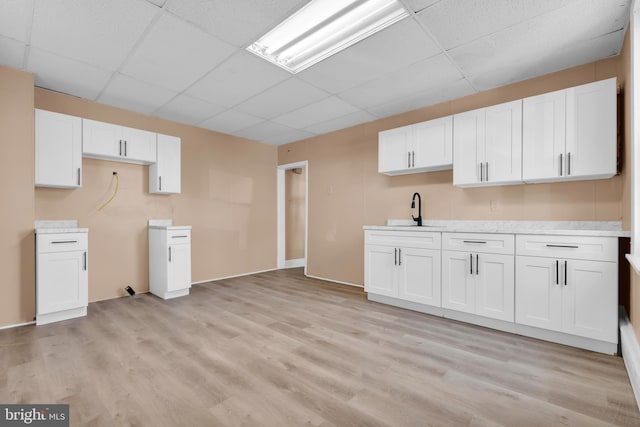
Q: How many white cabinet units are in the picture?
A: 11